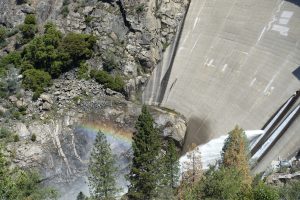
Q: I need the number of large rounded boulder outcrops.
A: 1